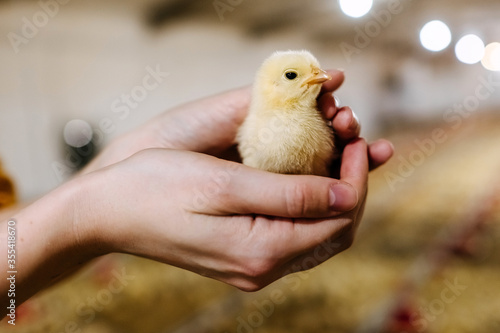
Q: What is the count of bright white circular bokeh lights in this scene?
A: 4